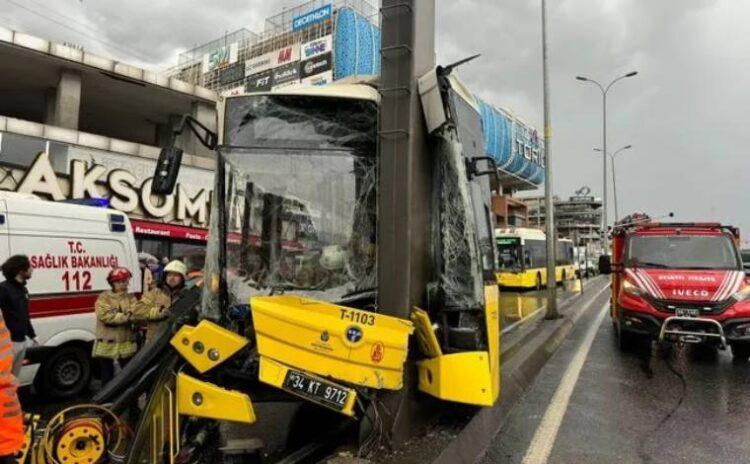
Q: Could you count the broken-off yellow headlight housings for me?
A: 2